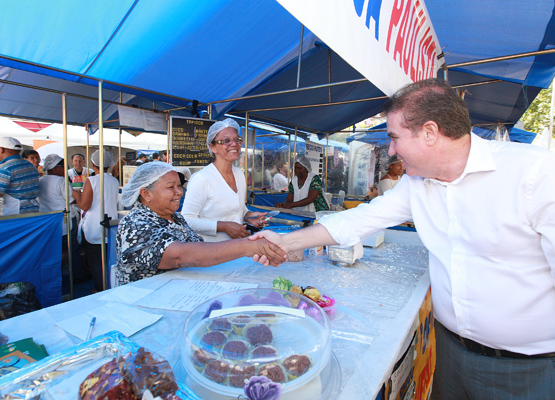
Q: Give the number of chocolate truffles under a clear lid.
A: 12